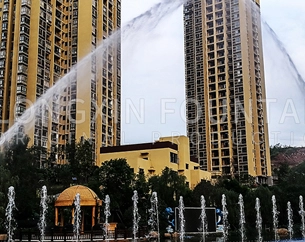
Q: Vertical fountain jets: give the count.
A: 14